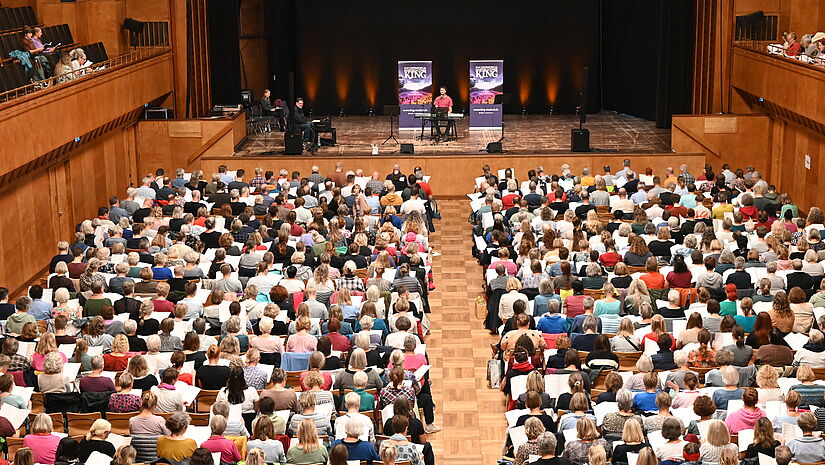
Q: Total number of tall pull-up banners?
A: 2